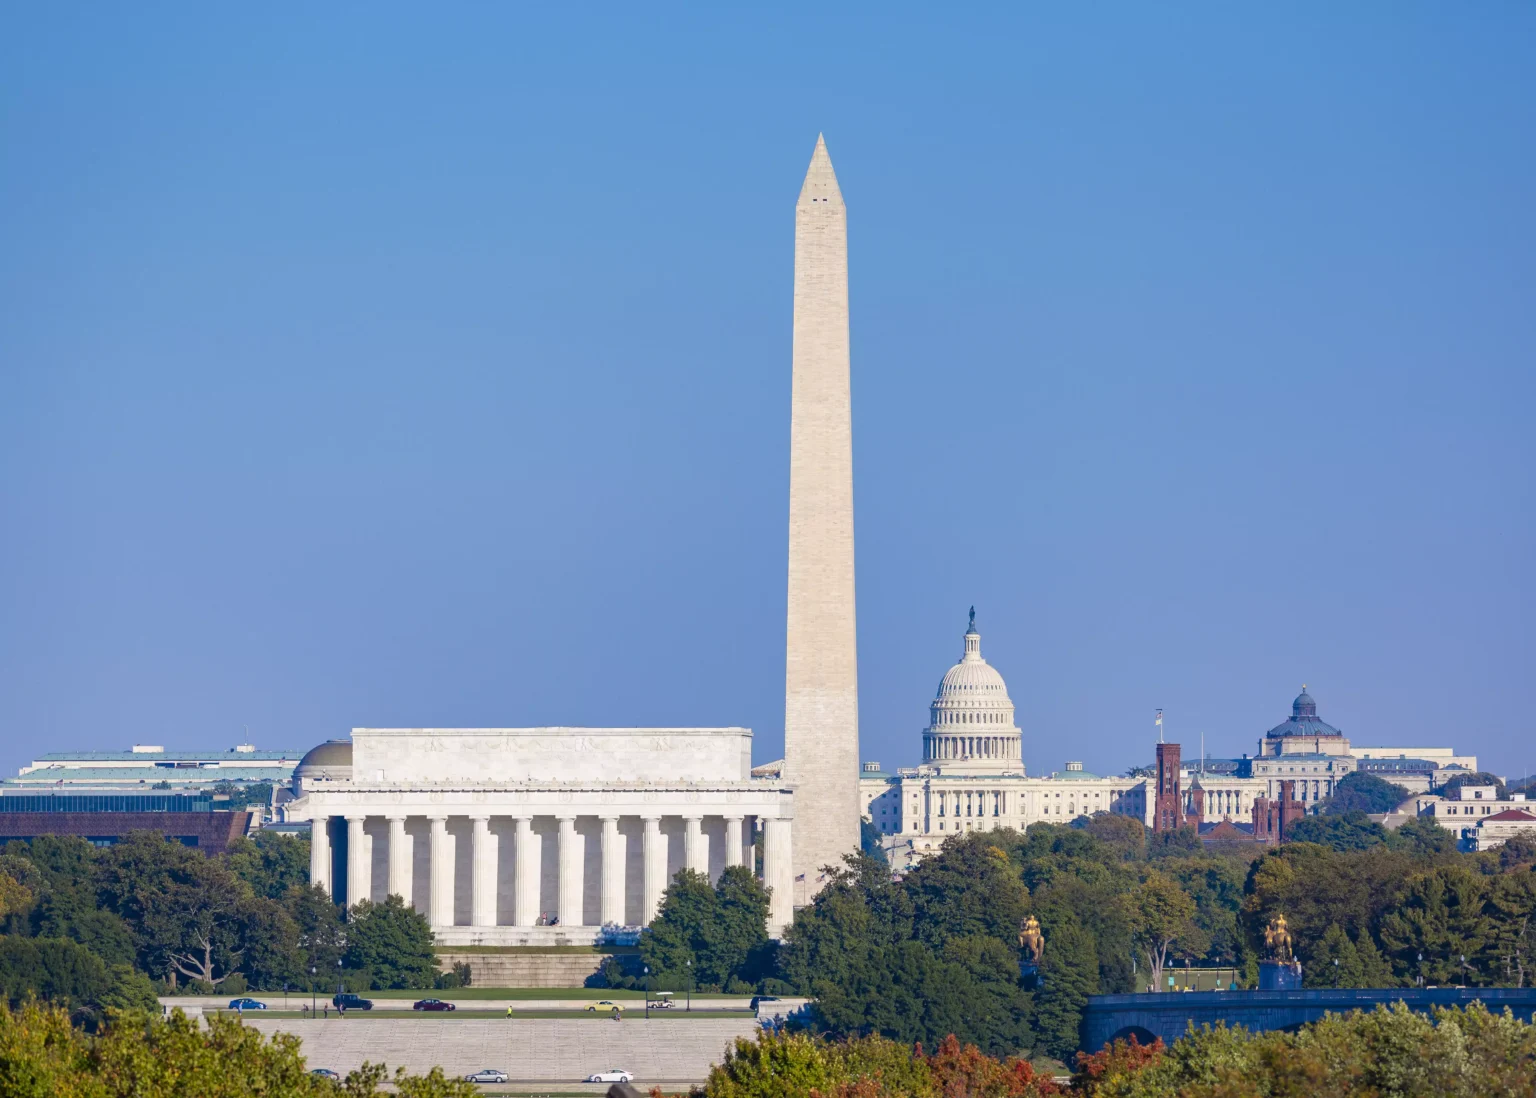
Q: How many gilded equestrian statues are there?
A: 2